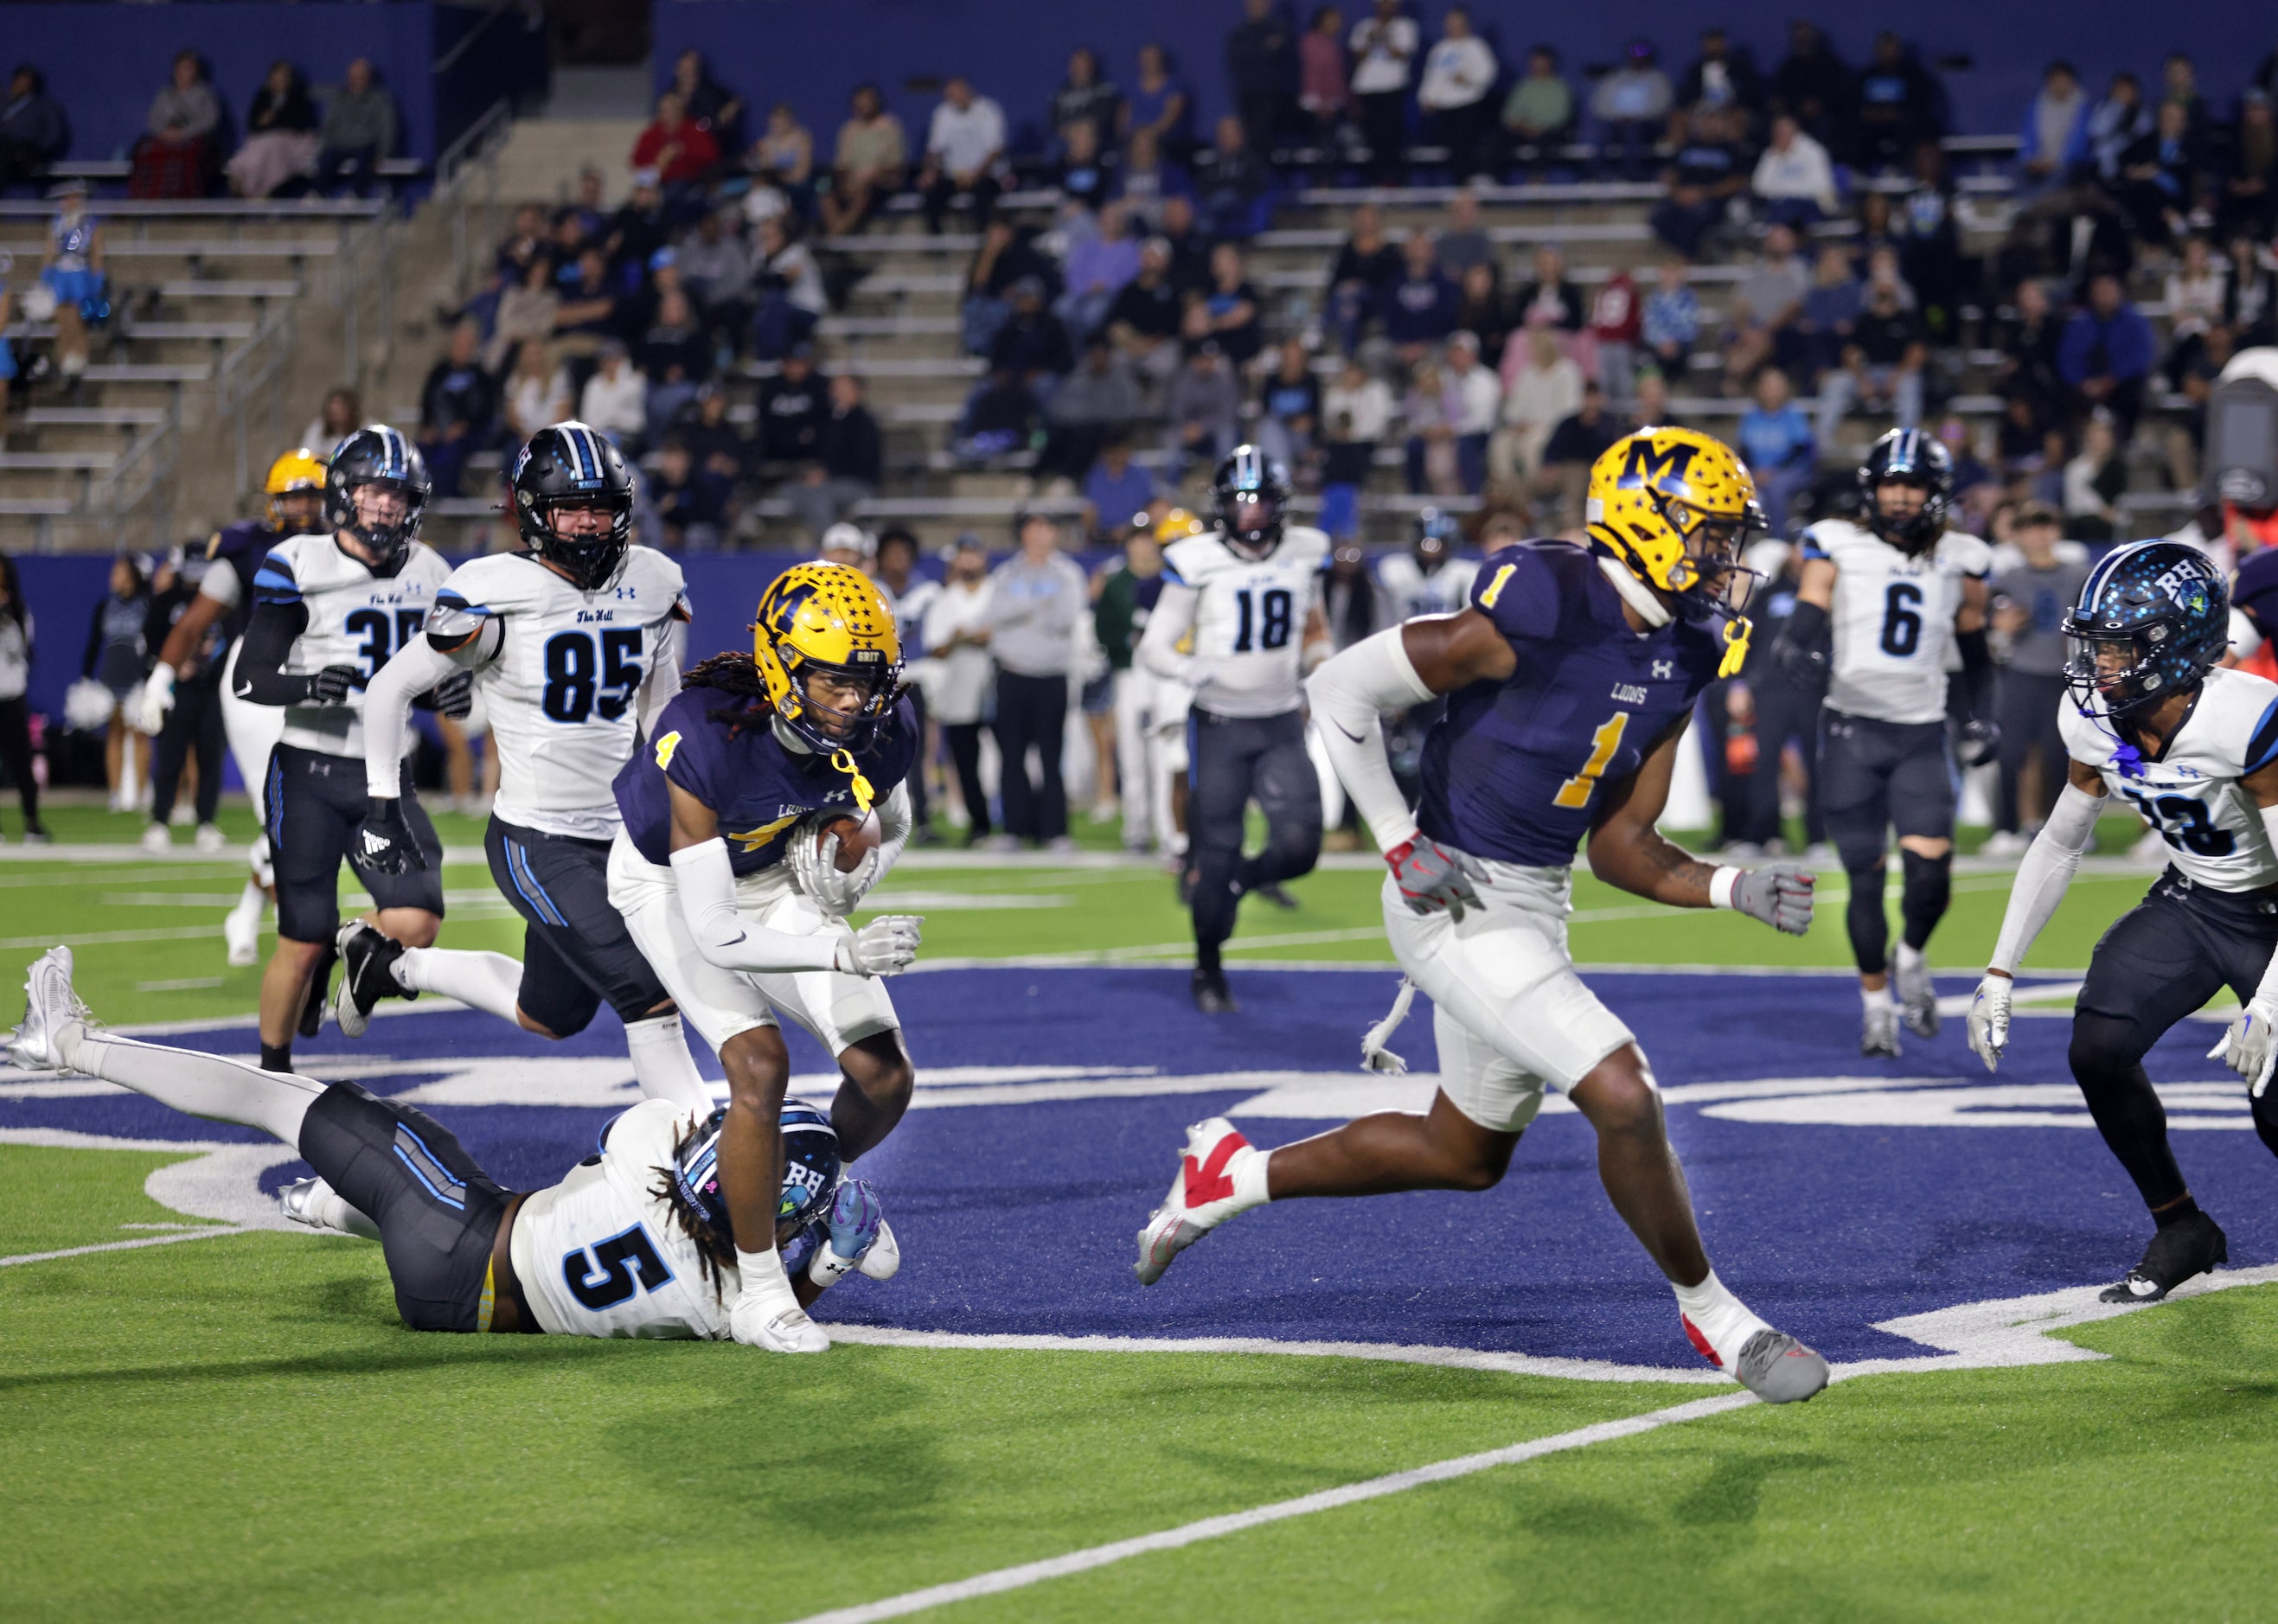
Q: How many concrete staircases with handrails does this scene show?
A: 1